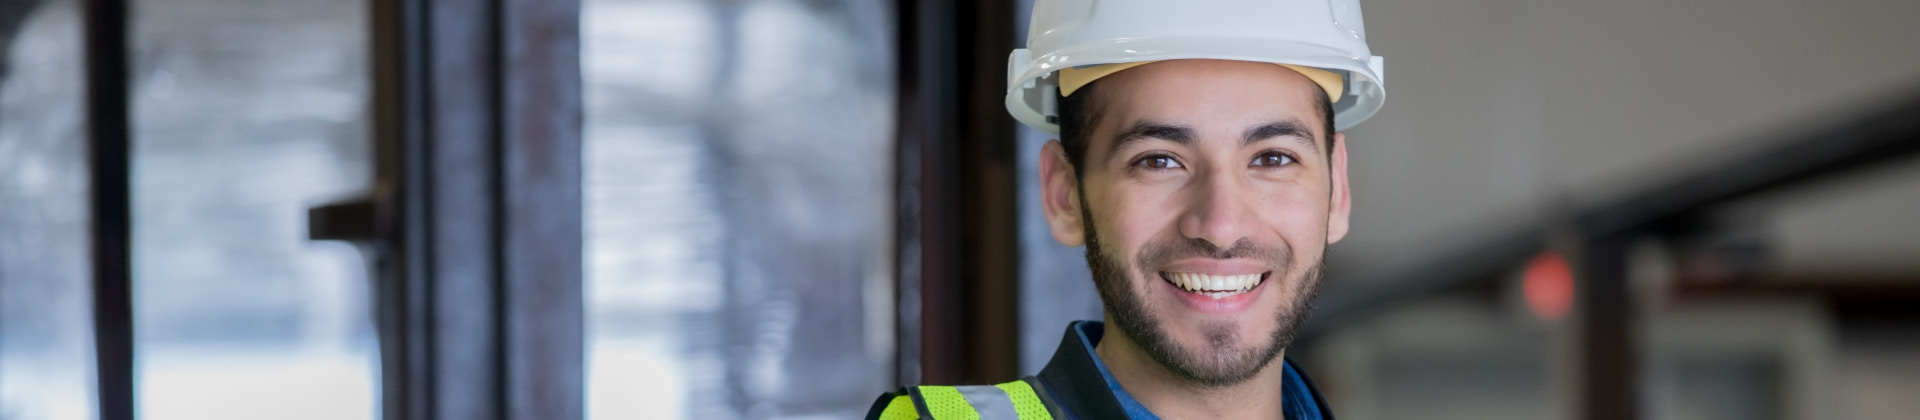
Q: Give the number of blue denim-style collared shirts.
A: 1